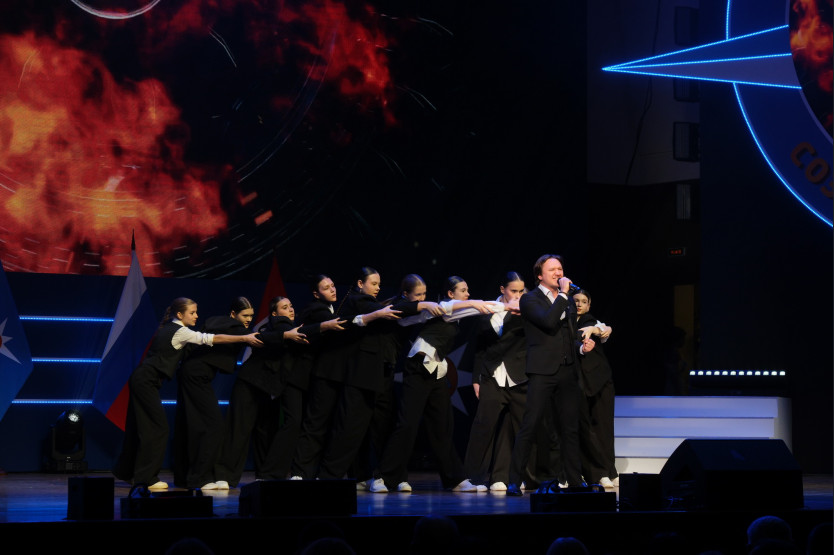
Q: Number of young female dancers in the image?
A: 9